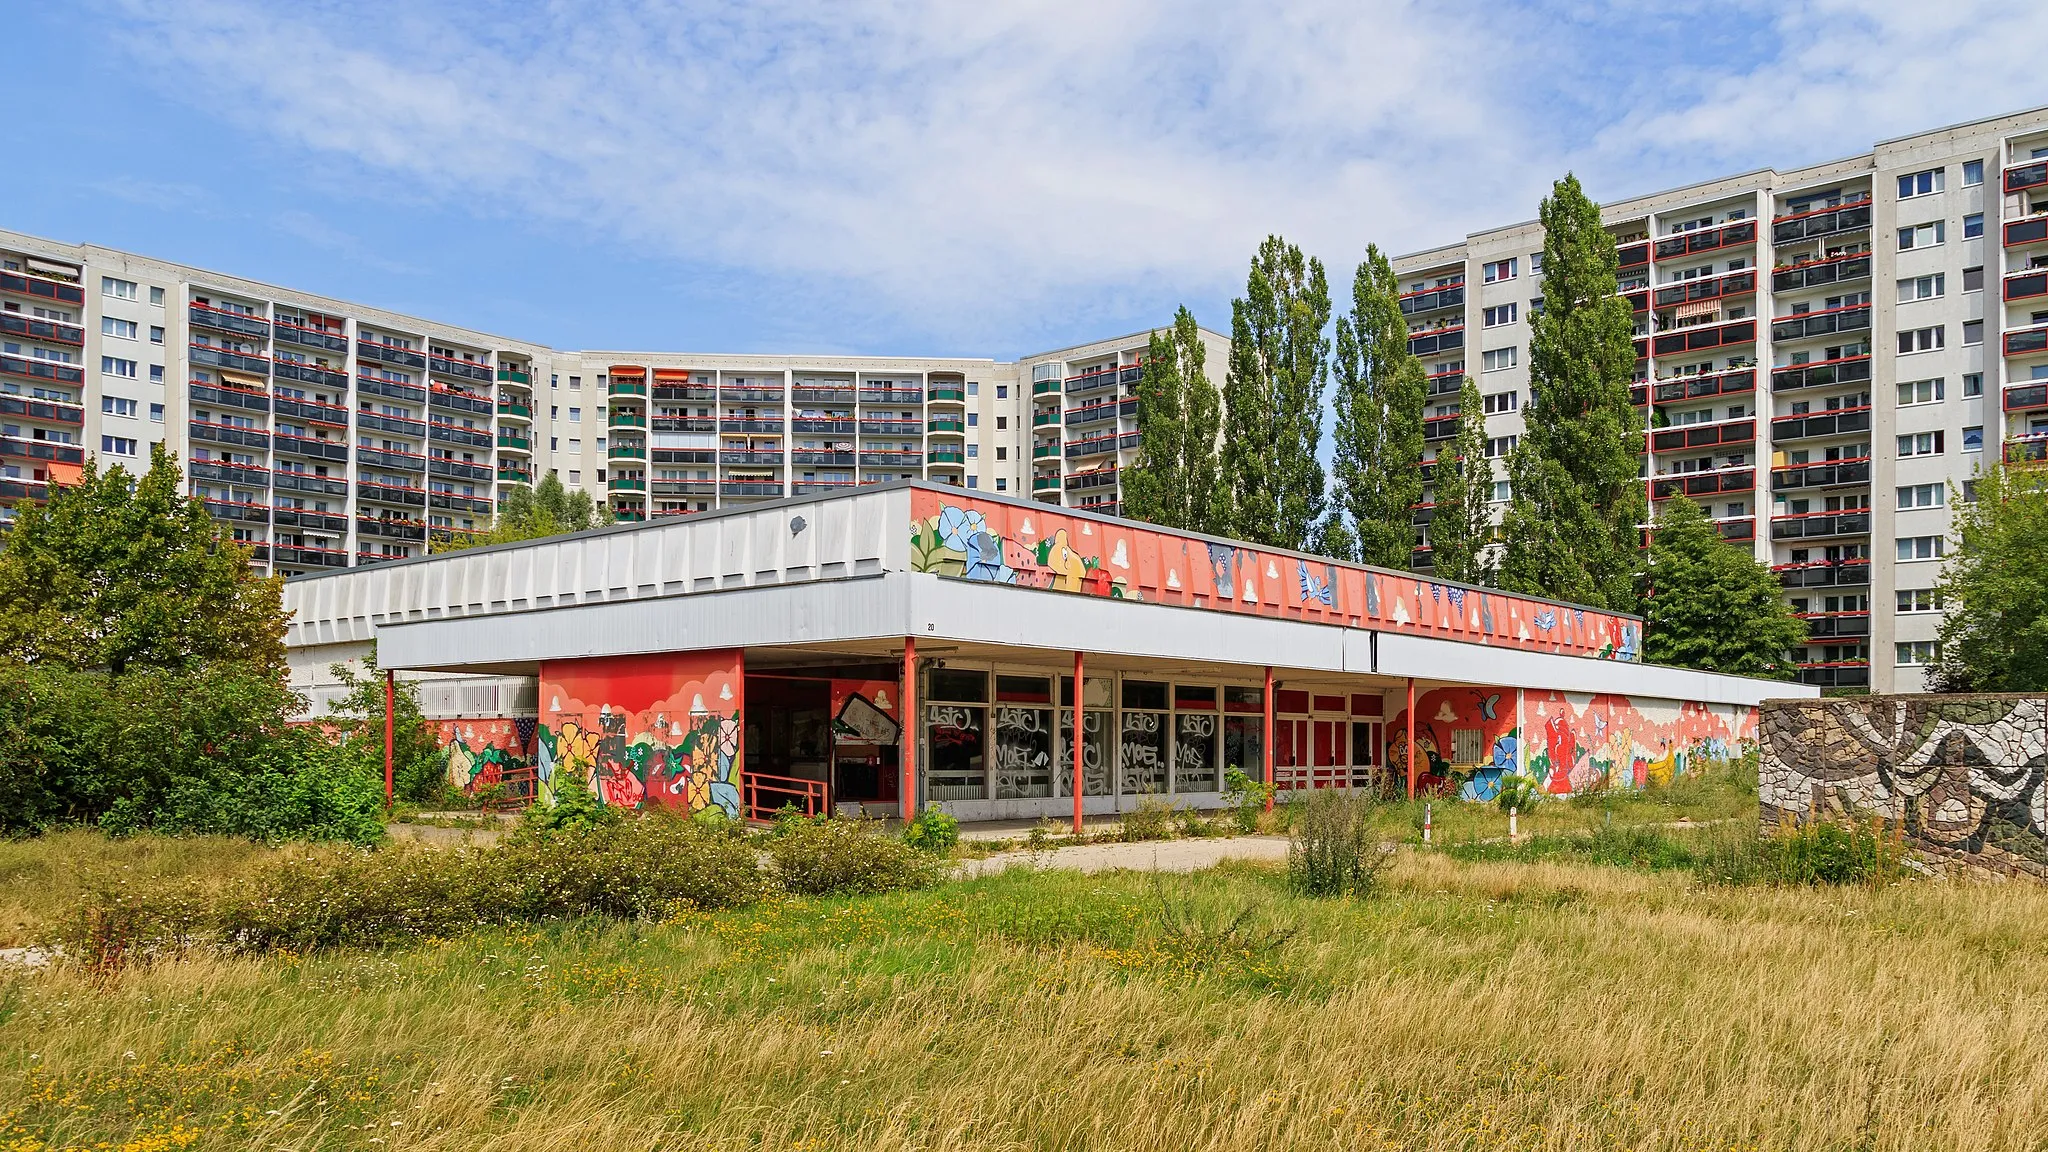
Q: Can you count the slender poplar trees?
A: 5